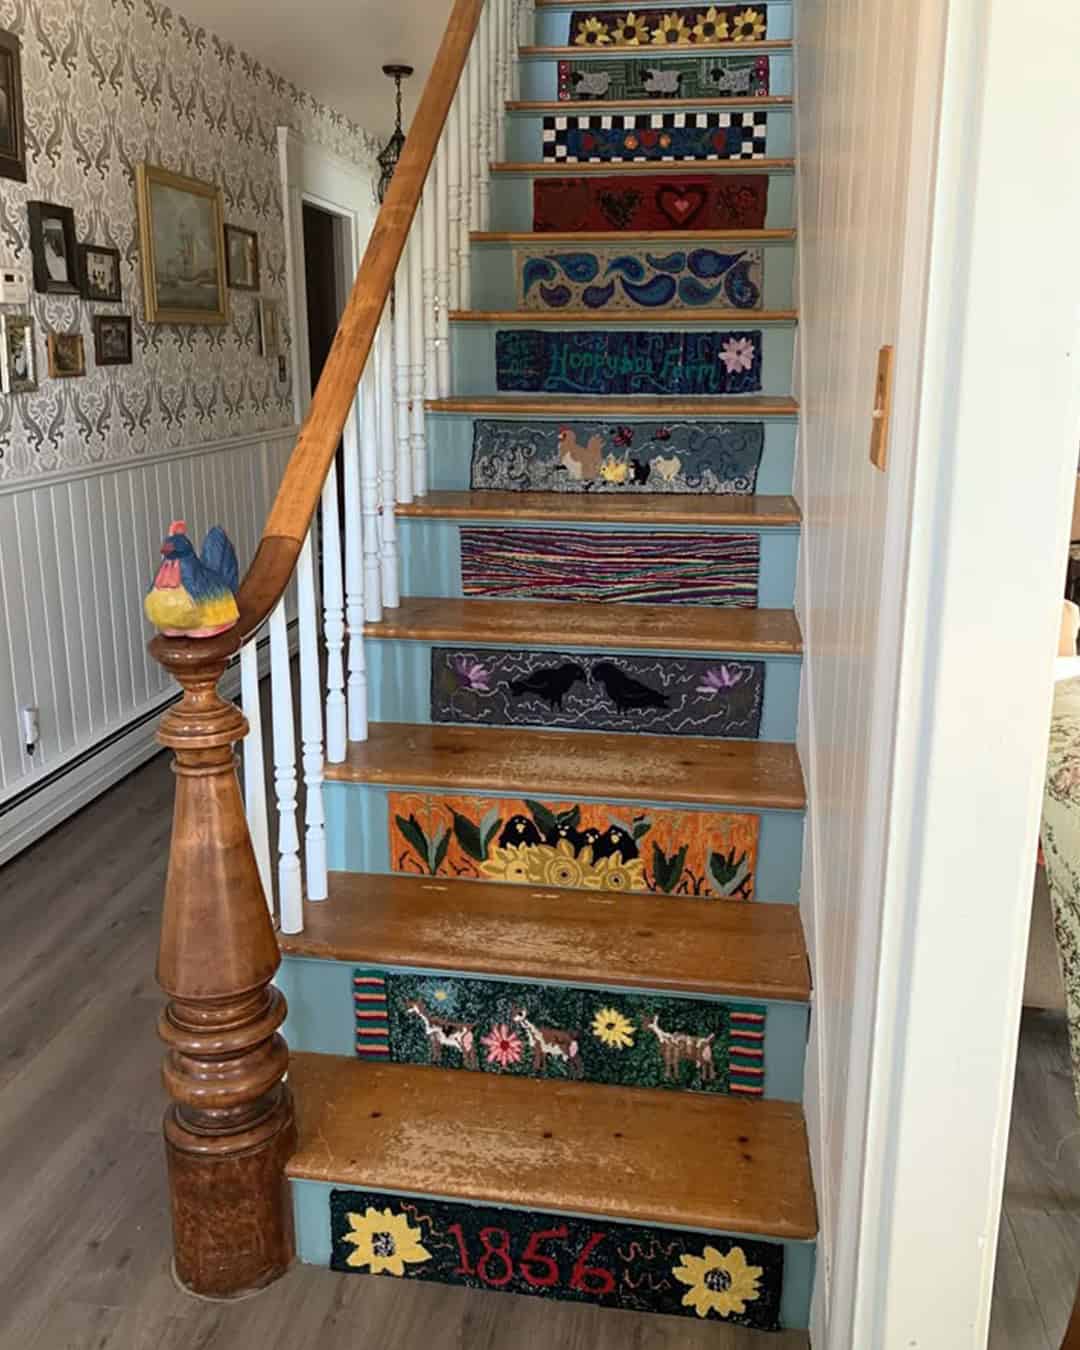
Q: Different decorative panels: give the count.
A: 12